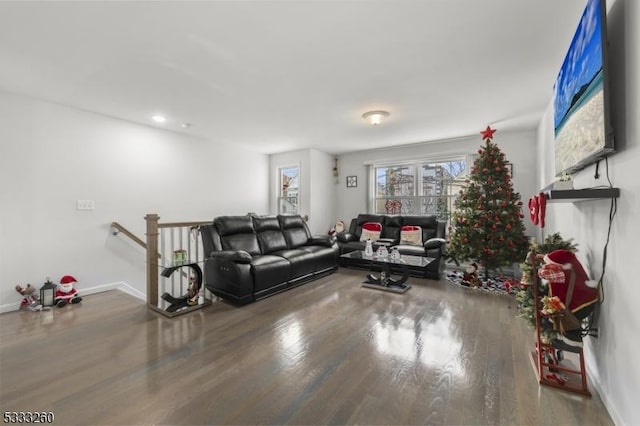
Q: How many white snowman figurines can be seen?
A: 3